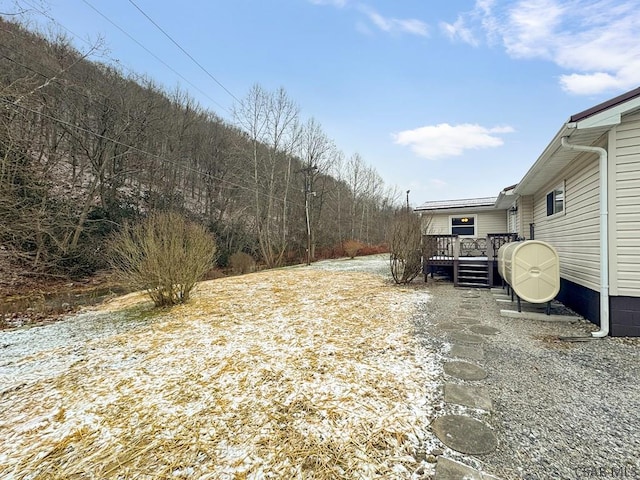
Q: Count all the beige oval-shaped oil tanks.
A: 2